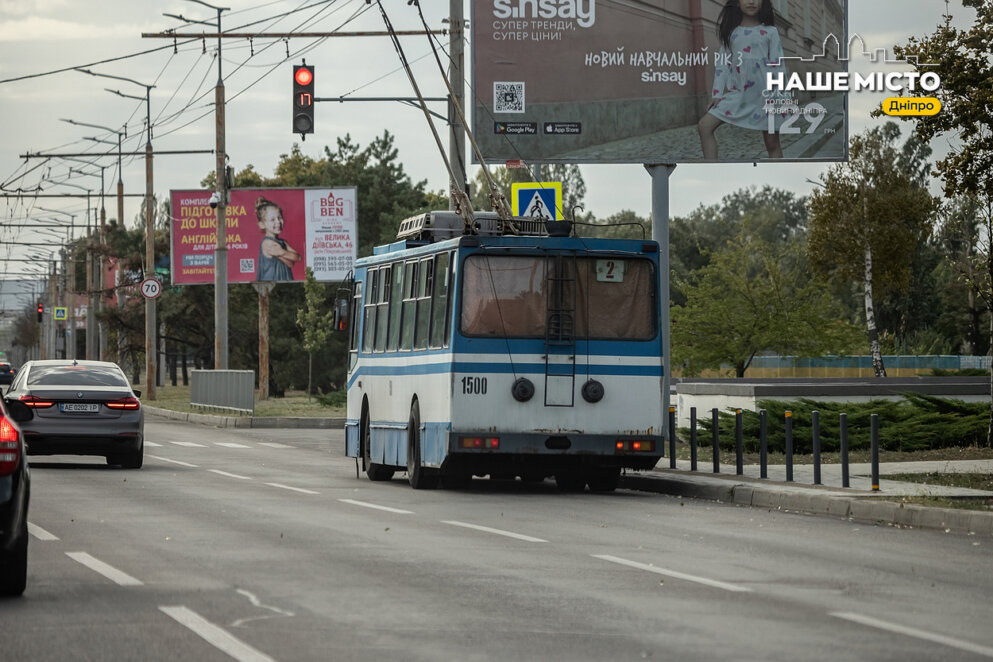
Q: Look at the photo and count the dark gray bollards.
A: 9